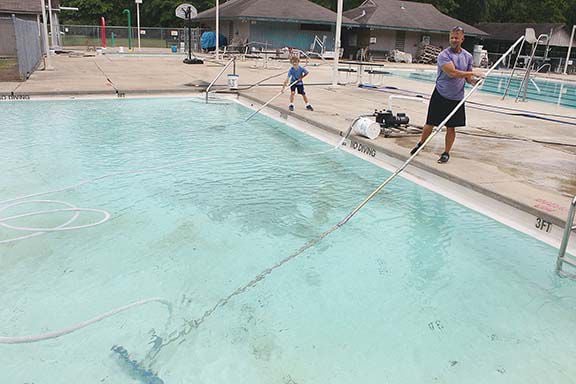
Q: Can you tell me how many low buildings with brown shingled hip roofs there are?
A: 2